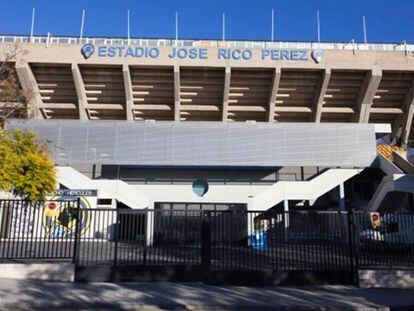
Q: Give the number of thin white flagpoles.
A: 8